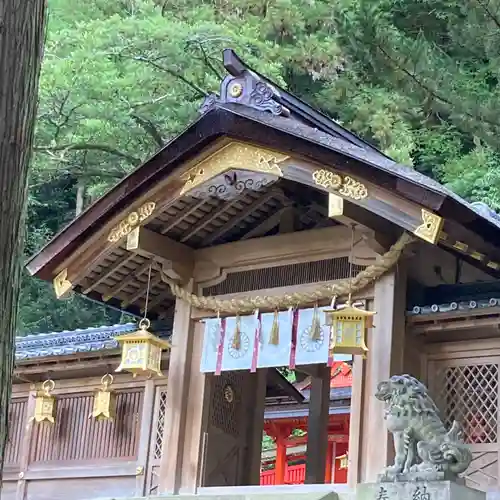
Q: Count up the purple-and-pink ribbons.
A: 4